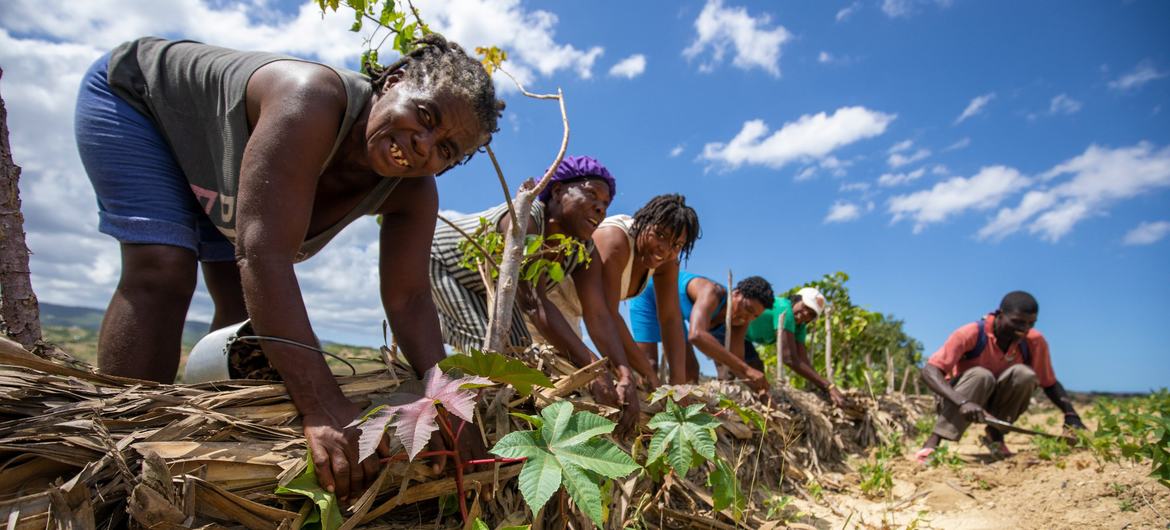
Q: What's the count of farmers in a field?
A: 6